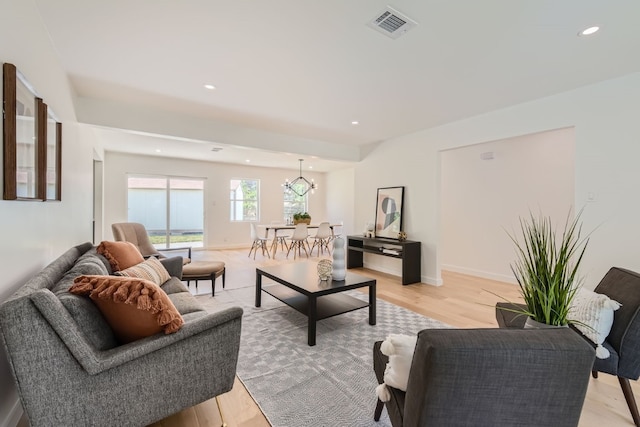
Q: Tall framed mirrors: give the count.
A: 2